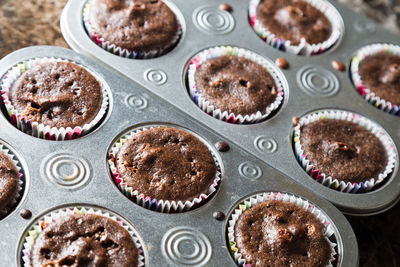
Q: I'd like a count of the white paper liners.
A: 10